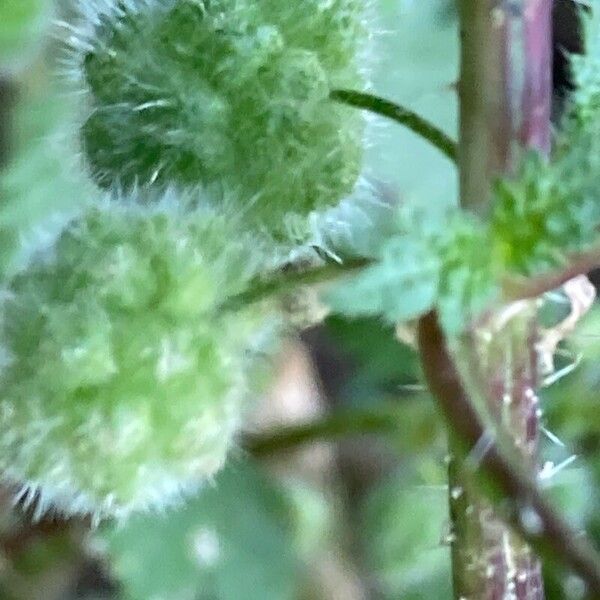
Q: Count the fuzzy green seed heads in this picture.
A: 2